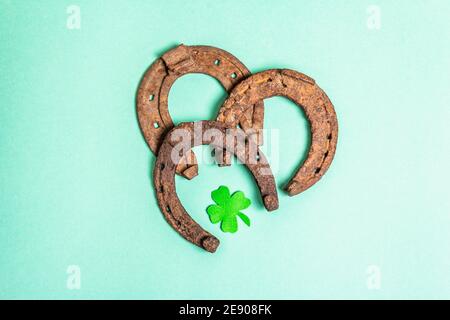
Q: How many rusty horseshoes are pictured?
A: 3